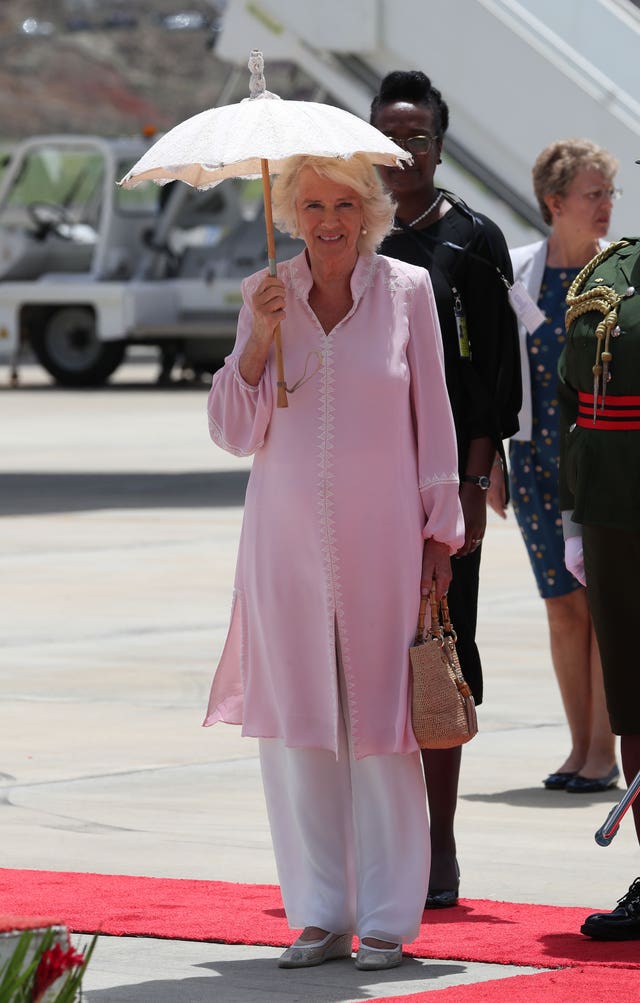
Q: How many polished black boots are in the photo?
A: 1